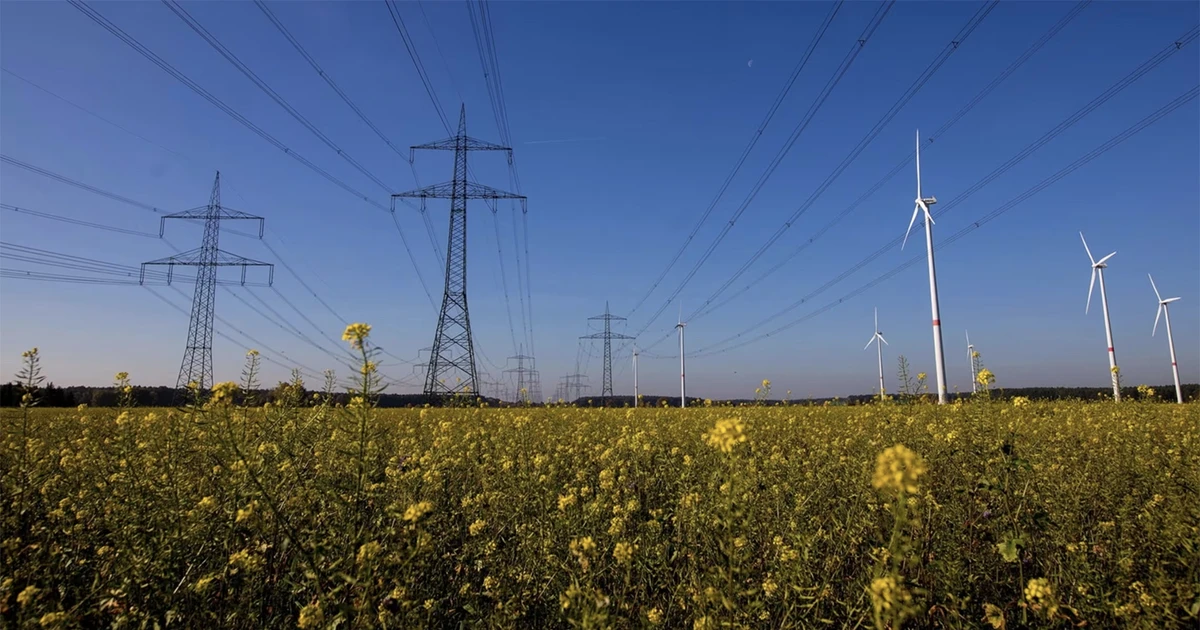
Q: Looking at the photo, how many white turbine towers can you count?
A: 7